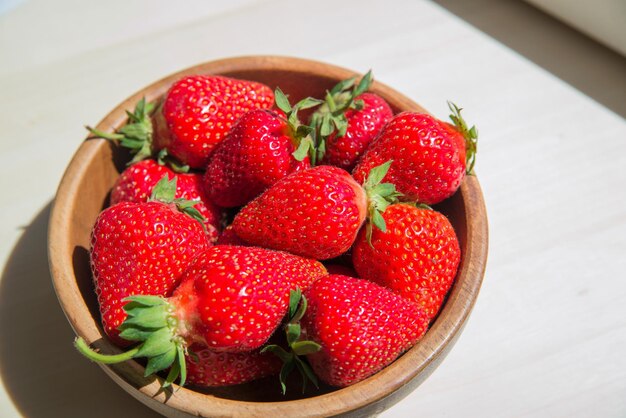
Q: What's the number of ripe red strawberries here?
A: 11